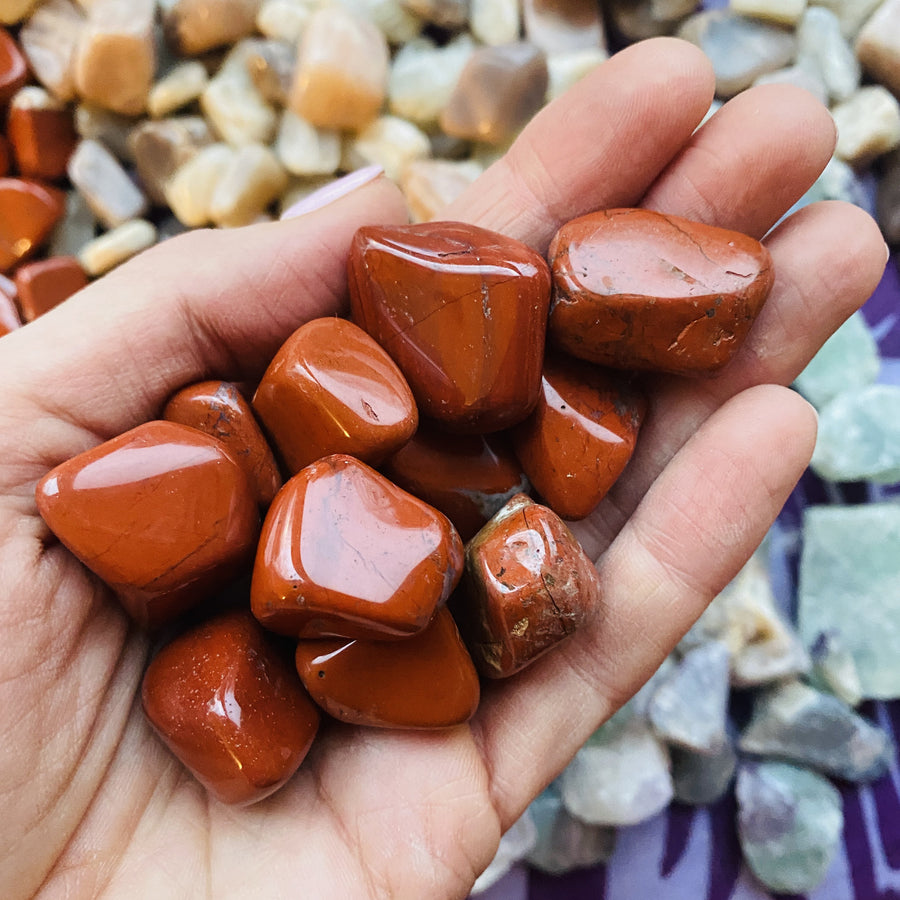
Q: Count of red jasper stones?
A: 11